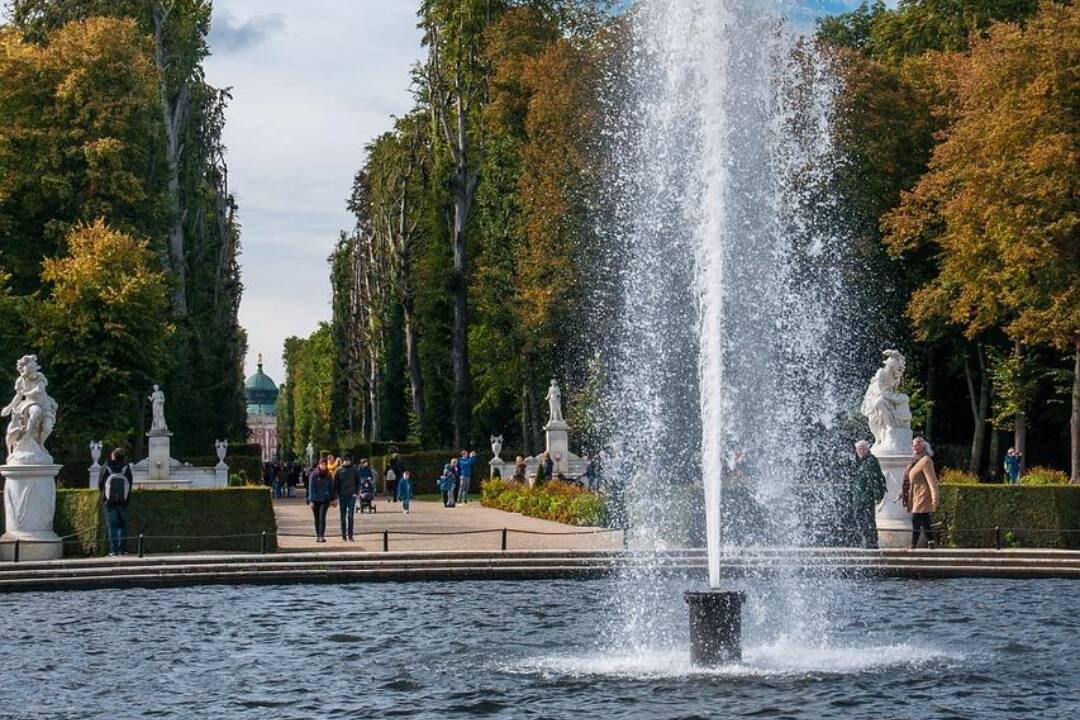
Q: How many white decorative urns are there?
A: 3